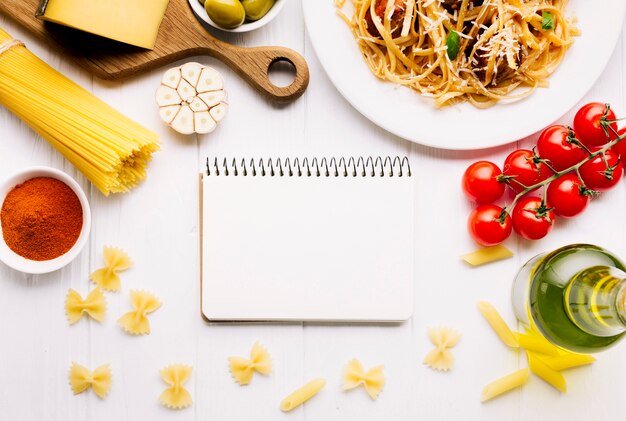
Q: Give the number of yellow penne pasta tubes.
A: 7